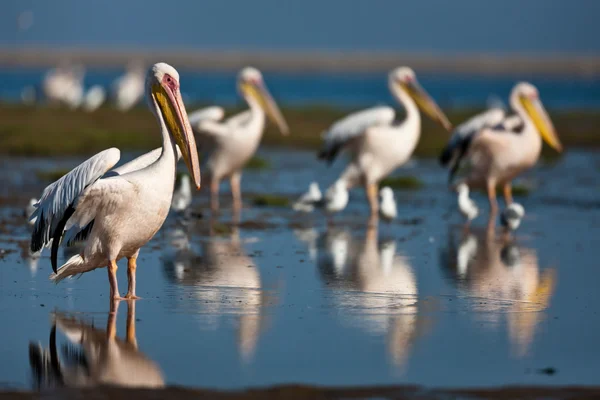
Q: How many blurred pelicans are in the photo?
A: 3